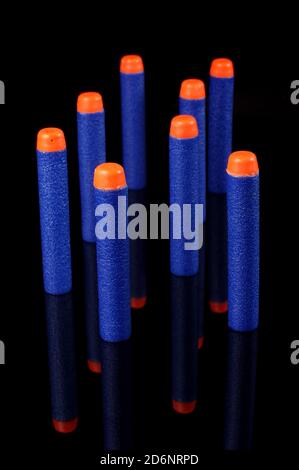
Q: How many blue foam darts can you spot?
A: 8